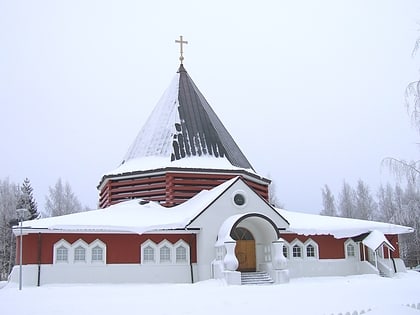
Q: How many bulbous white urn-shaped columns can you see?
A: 2